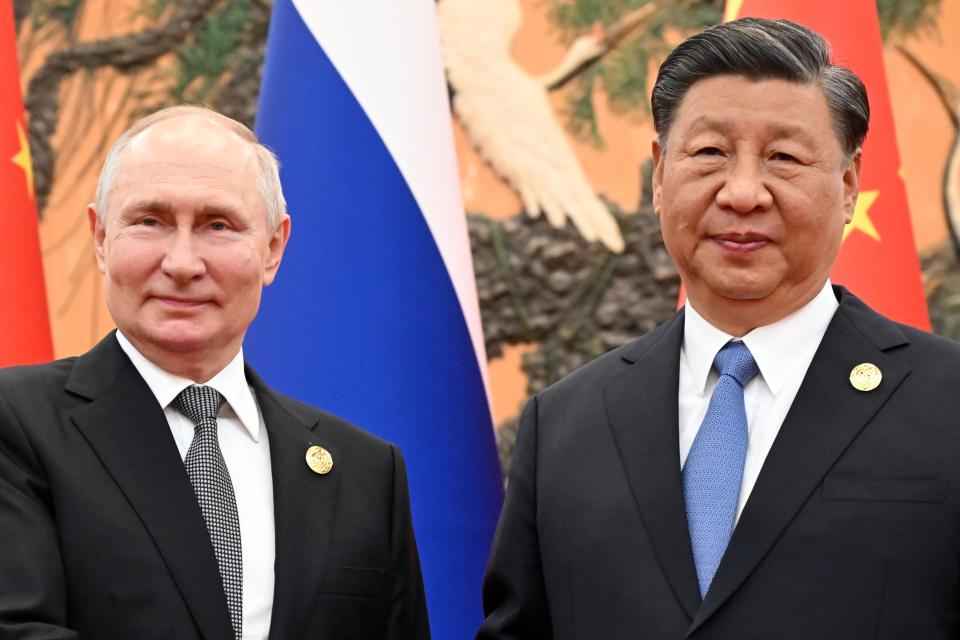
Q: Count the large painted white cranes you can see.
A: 1